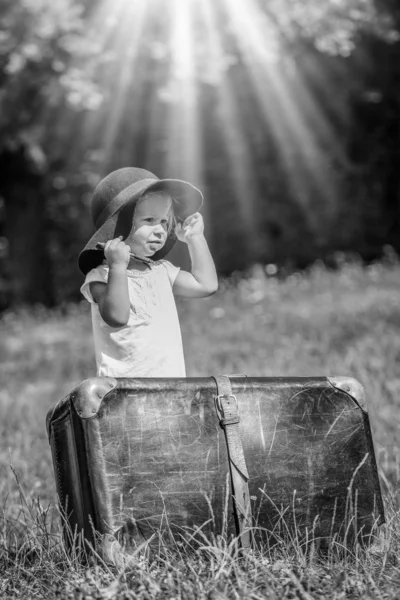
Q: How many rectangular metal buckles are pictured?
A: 1